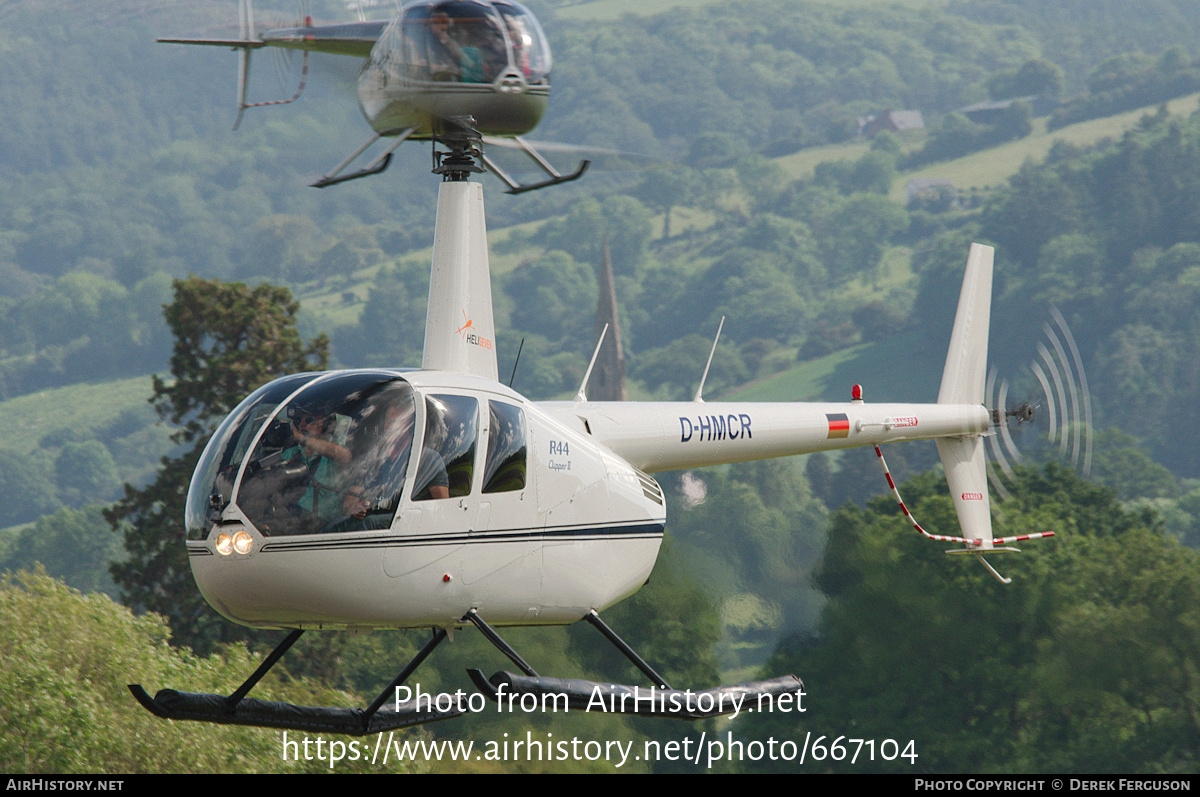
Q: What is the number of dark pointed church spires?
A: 1